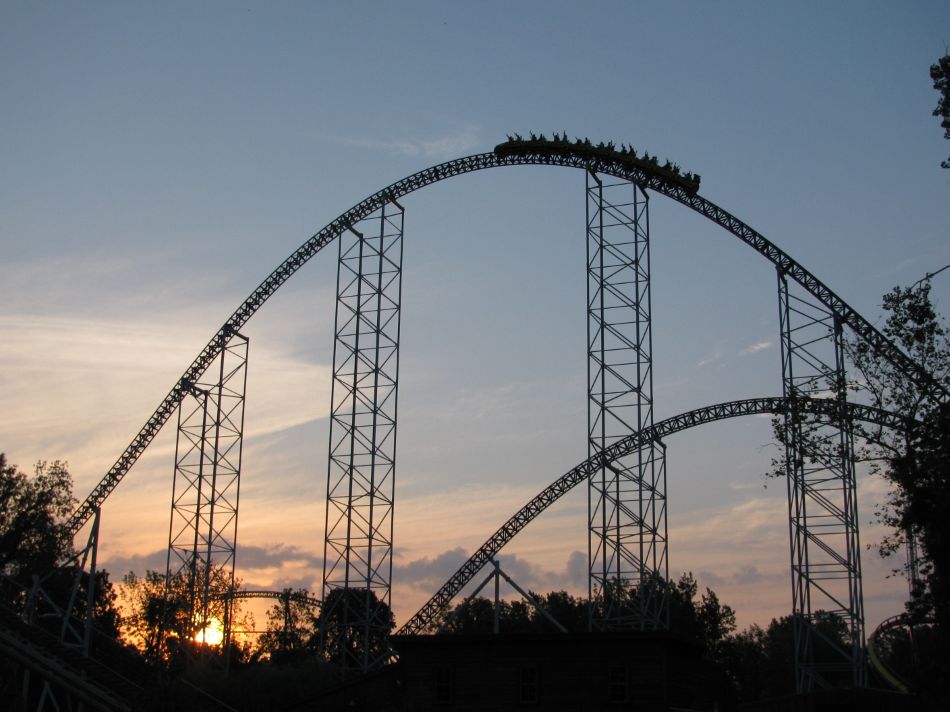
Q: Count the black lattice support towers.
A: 4